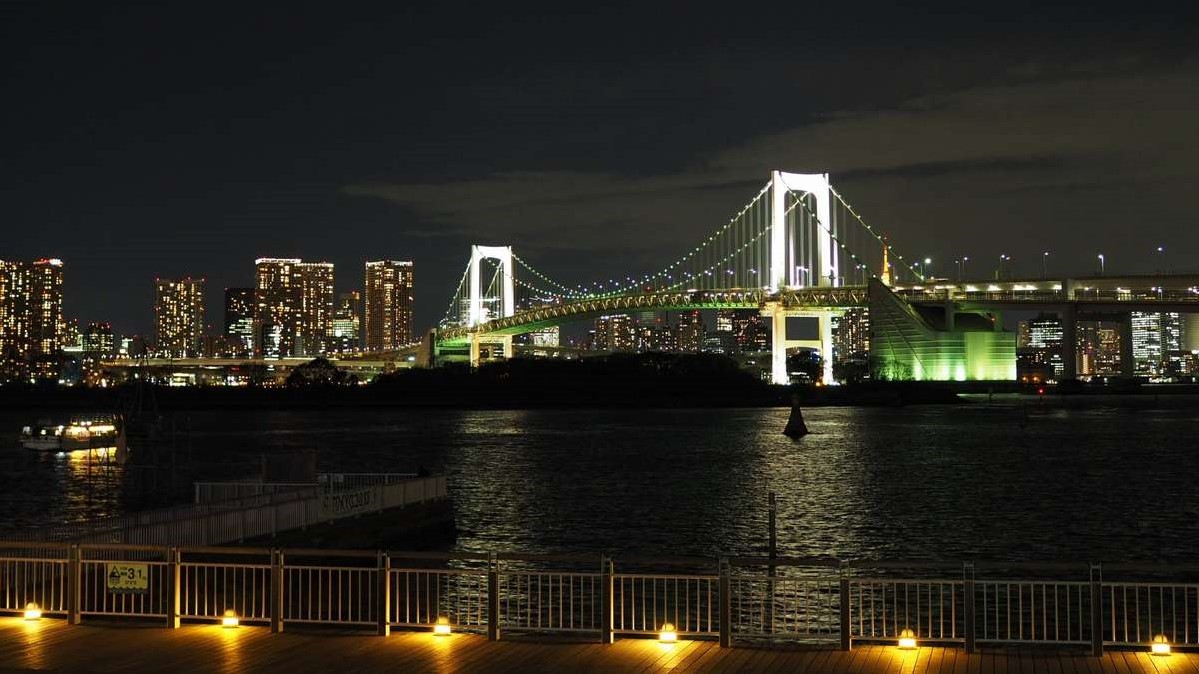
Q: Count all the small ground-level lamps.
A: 6